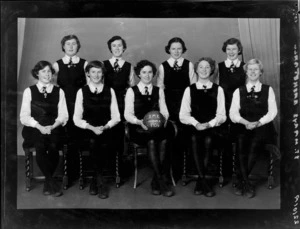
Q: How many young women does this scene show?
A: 9